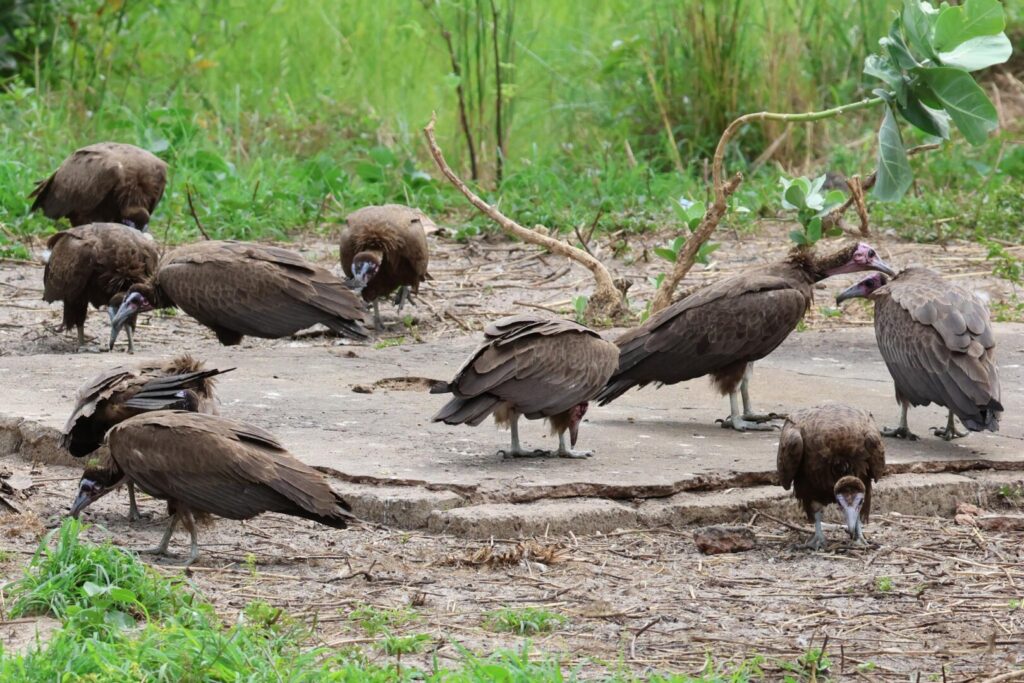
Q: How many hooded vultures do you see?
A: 10